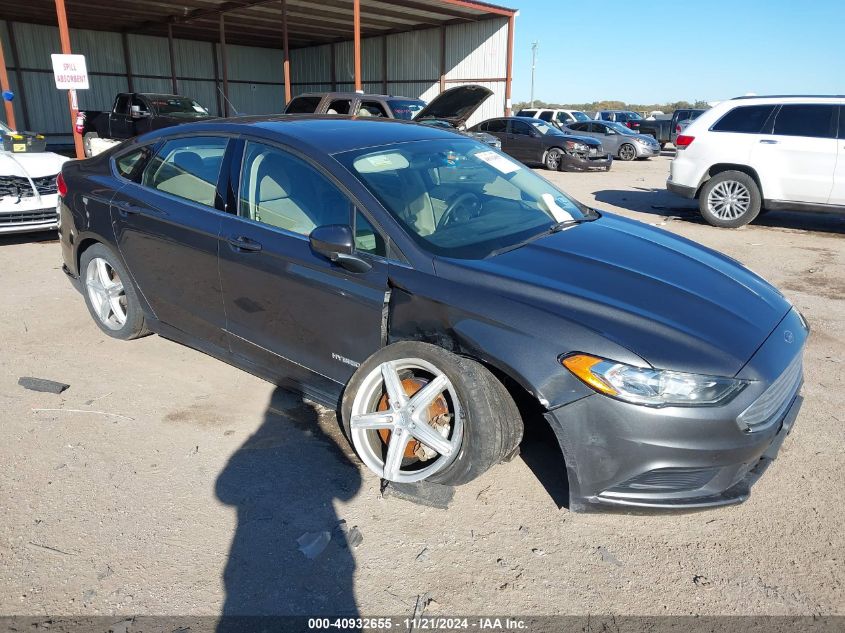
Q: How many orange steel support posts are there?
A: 5